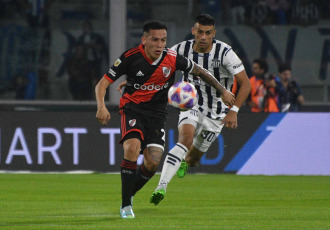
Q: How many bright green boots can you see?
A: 2